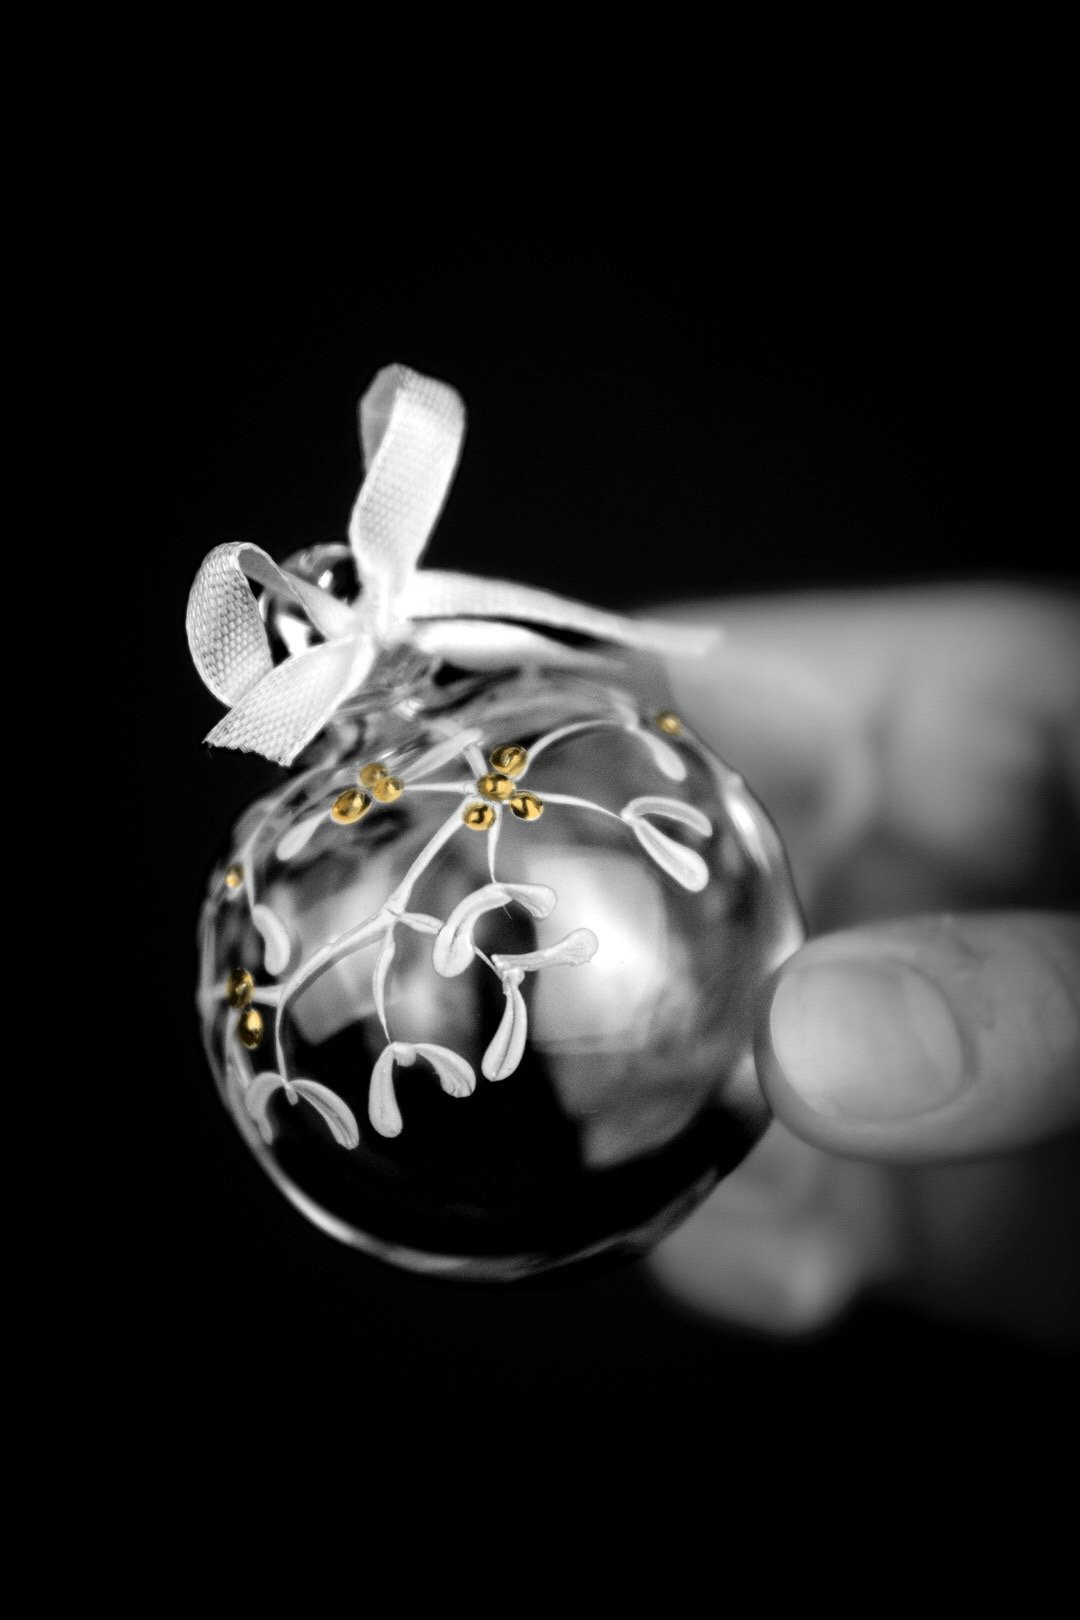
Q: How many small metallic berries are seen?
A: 11